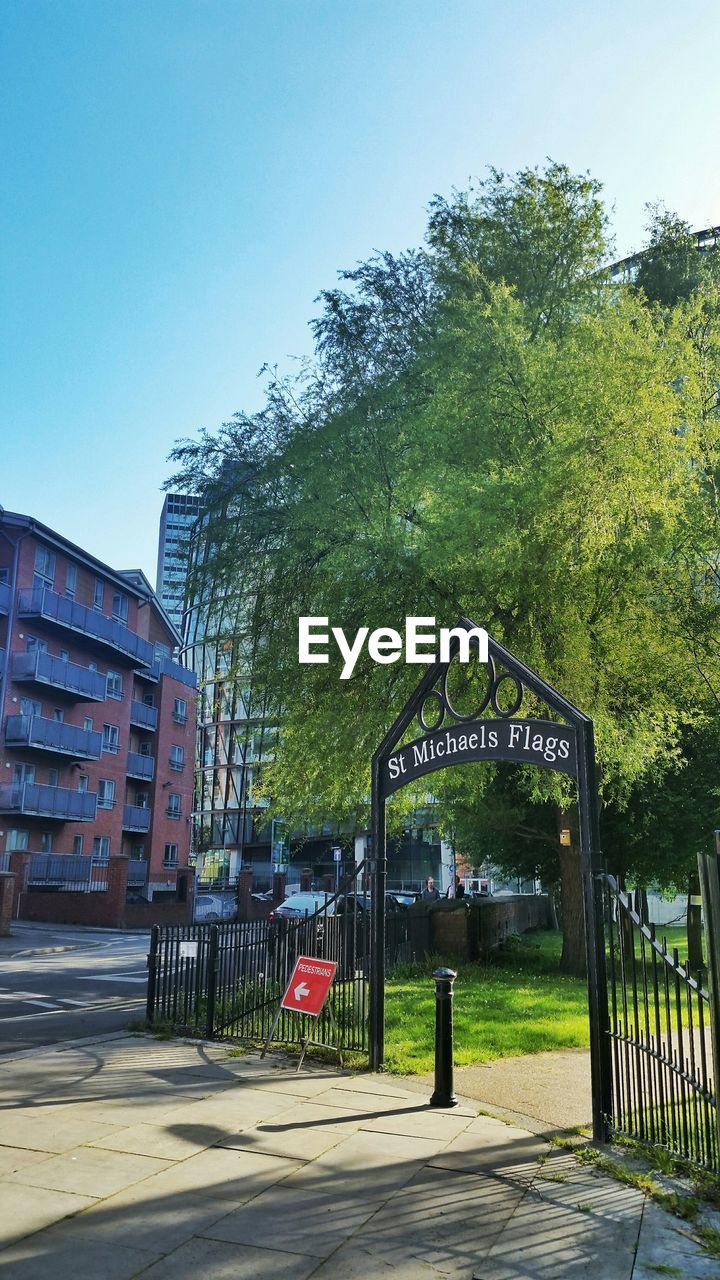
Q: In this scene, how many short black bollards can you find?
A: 1